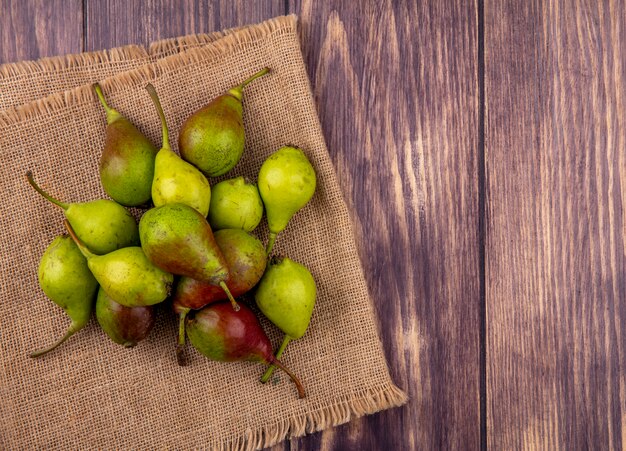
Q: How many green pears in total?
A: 7